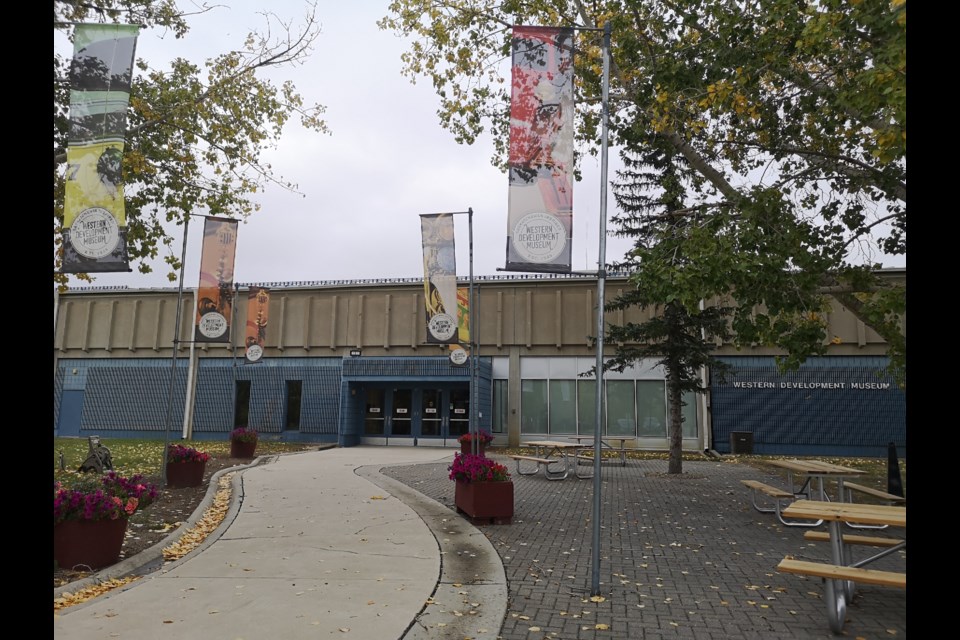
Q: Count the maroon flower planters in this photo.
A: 5